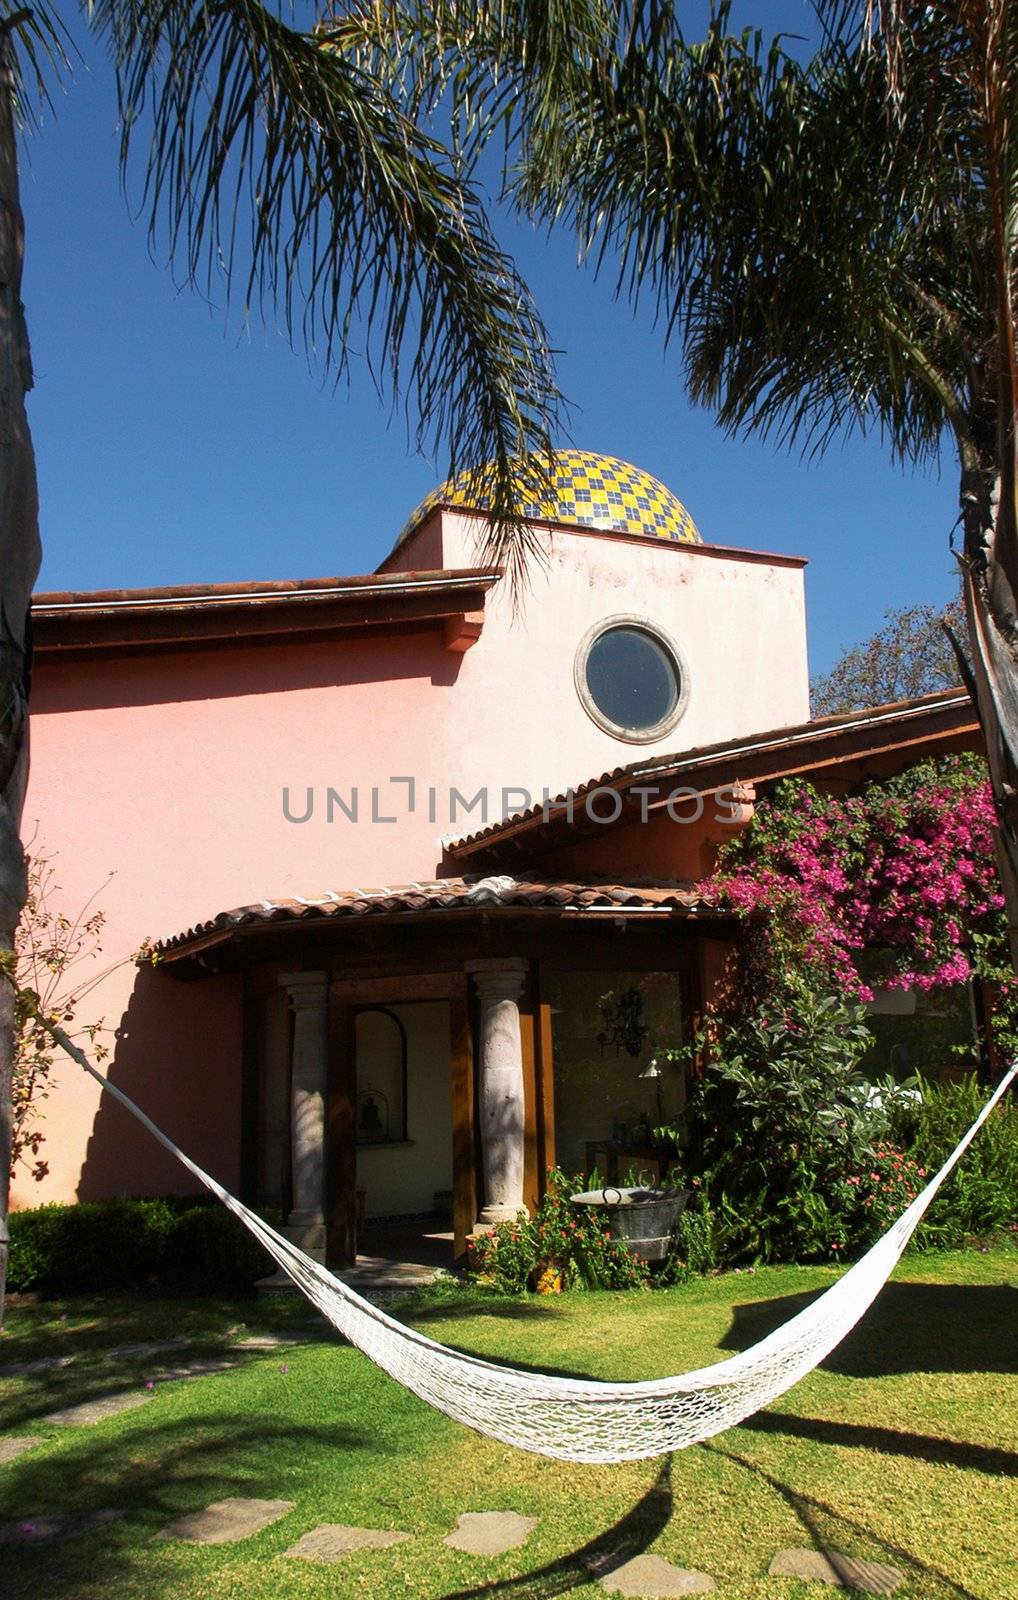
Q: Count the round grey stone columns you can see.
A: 2